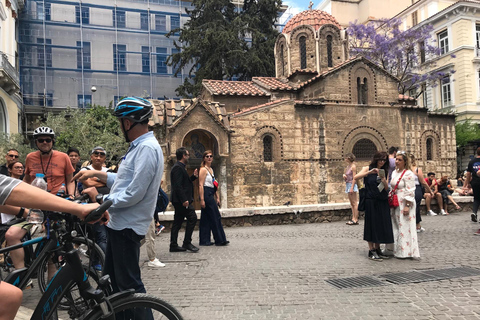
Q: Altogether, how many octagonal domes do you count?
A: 1